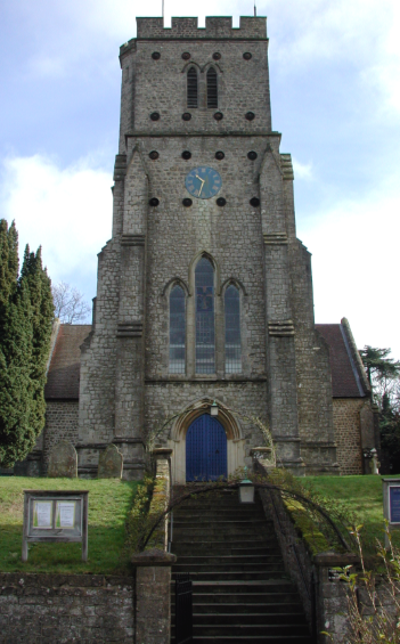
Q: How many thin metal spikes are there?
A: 2